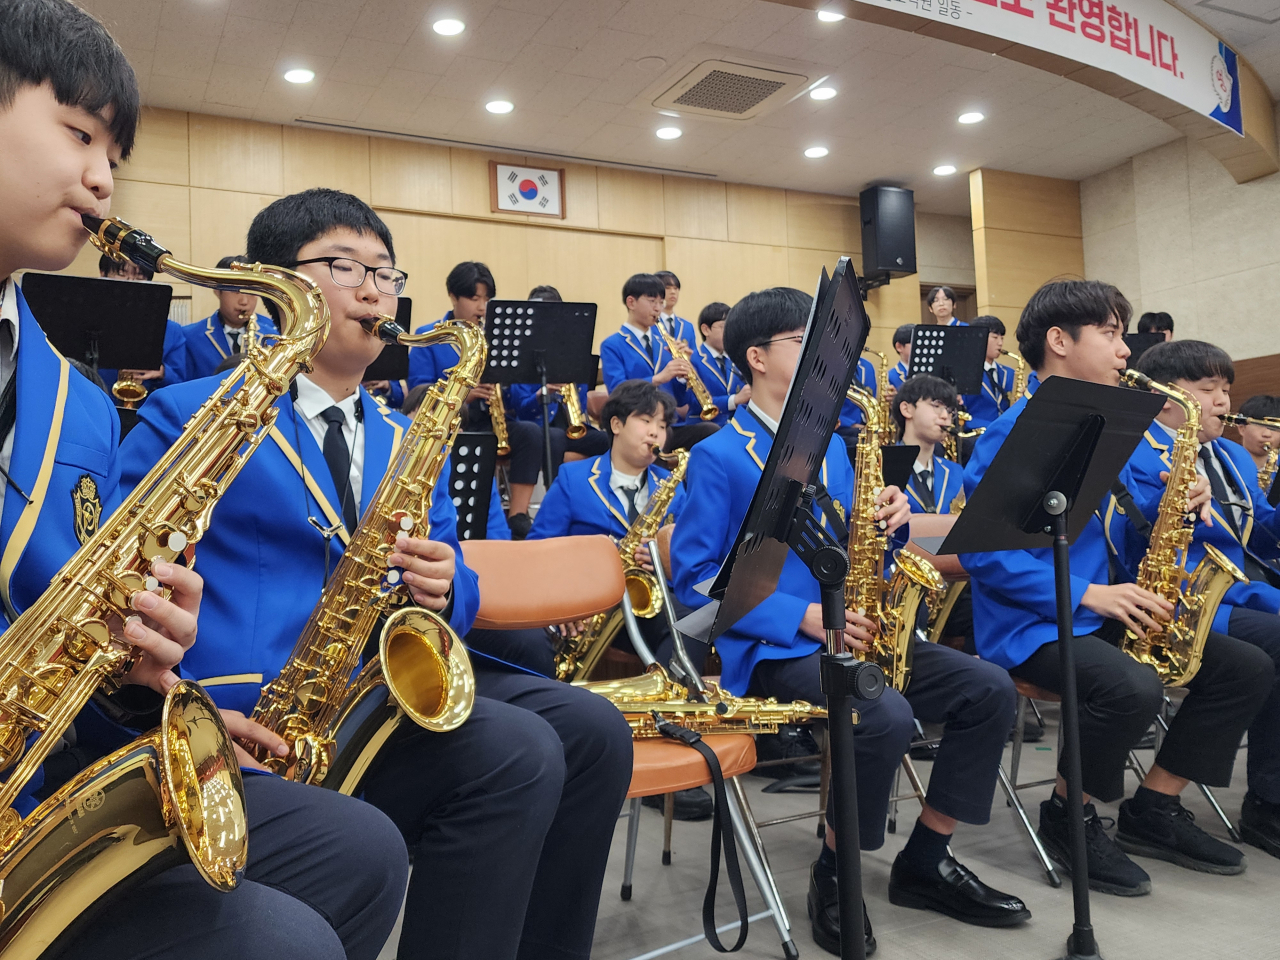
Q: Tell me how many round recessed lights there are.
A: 9